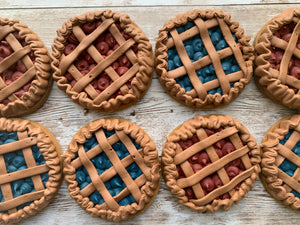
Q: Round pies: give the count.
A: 8